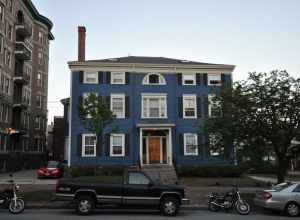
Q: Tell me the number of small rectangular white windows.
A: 4